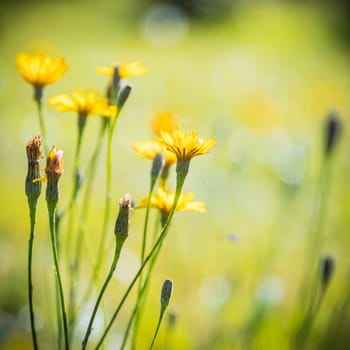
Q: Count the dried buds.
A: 3